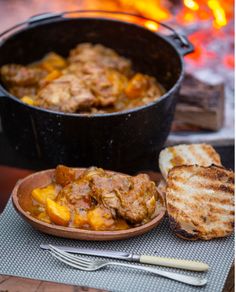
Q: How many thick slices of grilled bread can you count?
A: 2